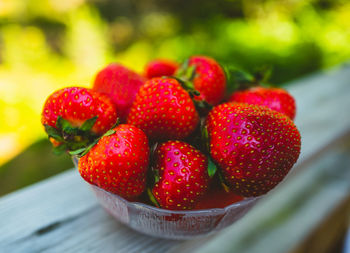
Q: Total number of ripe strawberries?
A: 9